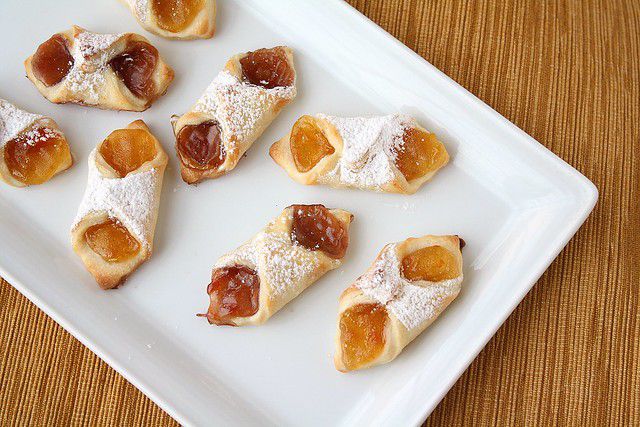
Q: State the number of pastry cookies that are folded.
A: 8